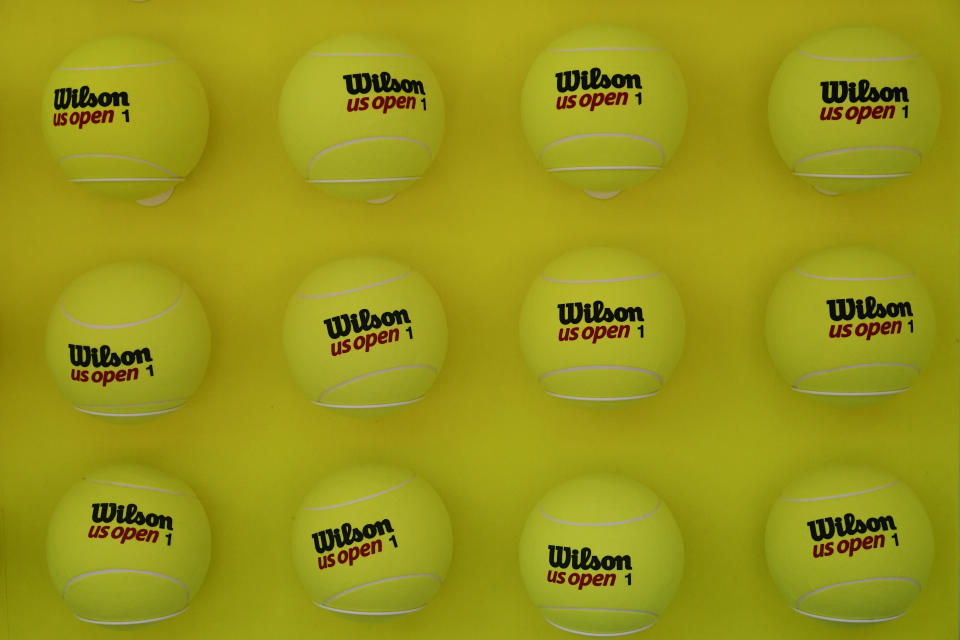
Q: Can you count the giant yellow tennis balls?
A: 12